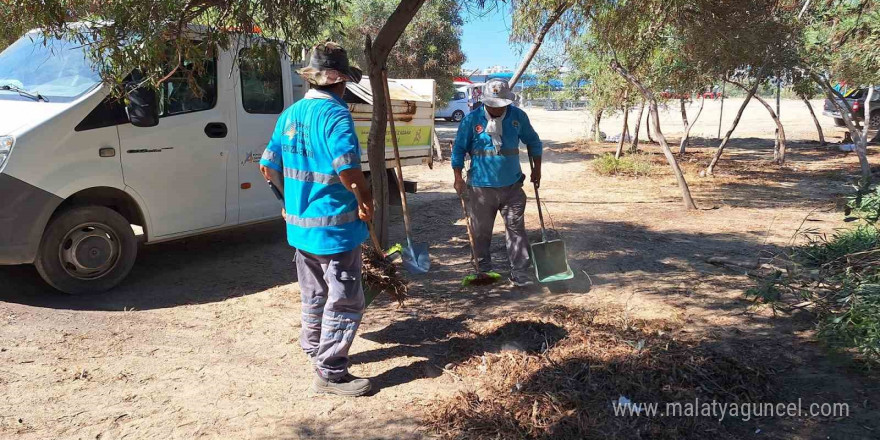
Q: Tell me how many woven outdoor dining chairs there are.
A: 0